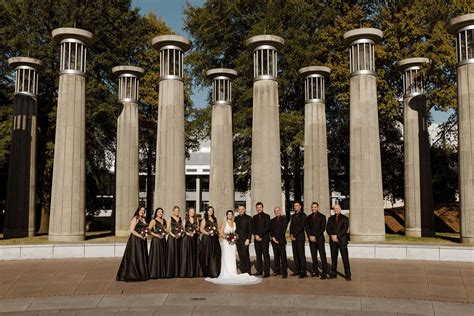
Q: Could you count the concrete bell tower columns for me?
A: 10